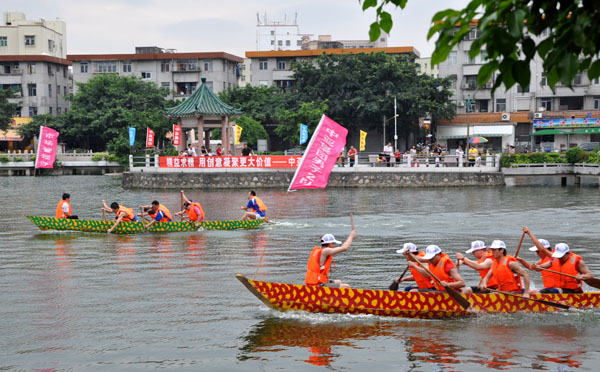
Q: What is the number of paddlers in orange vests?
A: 12